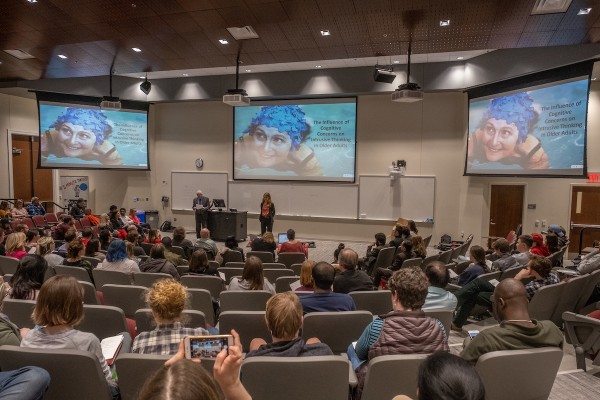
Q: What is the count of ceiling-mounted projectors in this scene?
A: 3